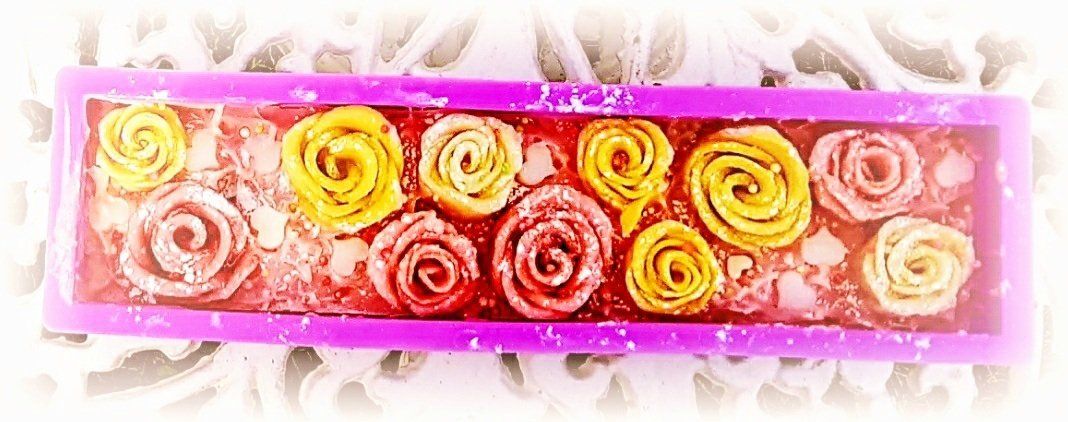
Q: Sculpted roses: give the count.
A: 11